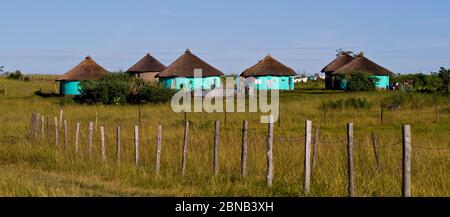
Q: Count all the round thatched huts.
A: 6